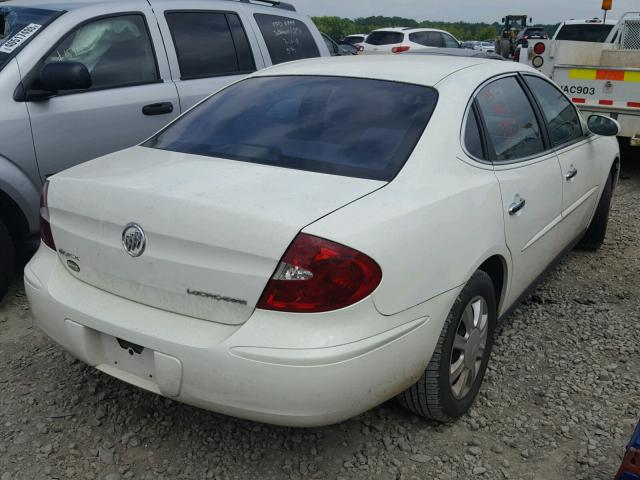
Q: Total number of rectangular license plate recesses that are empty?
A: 1